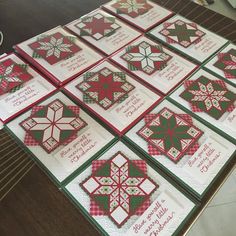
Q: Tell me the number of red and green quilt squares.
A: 12